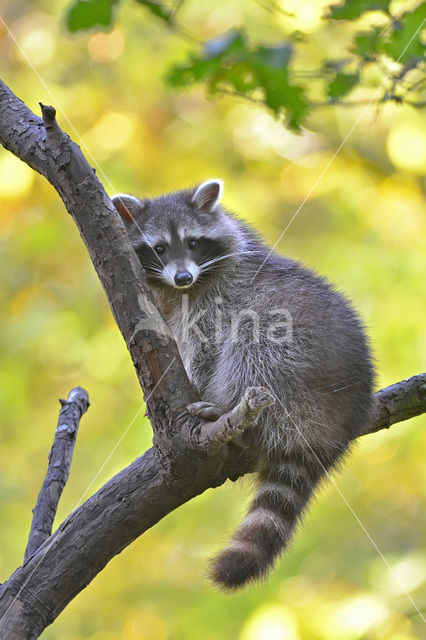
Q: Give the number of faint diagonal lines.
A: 4